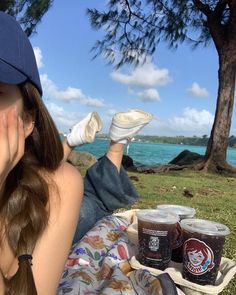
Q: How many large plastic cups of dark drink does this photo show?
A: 3